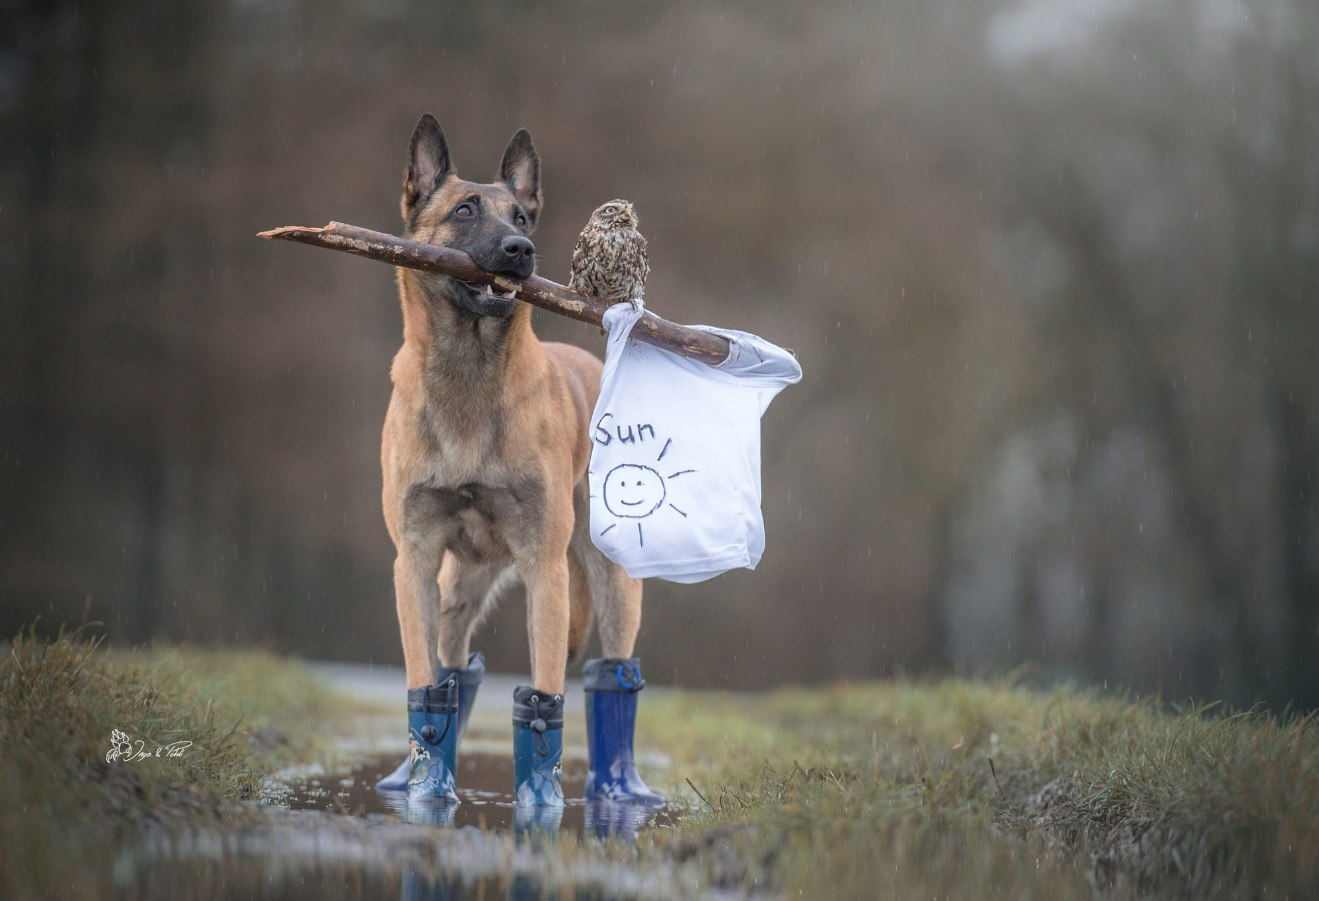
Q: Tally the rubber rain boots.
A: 4